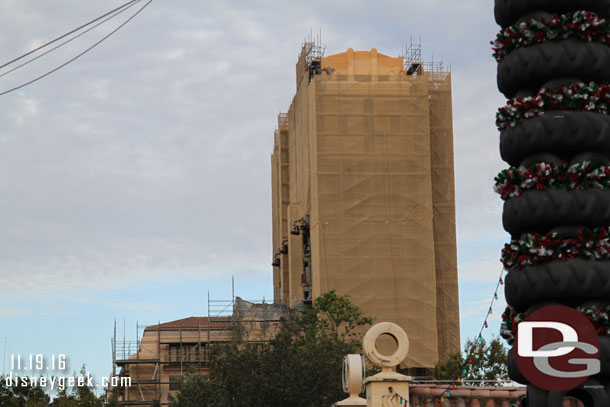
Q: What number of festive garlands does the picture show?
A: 5